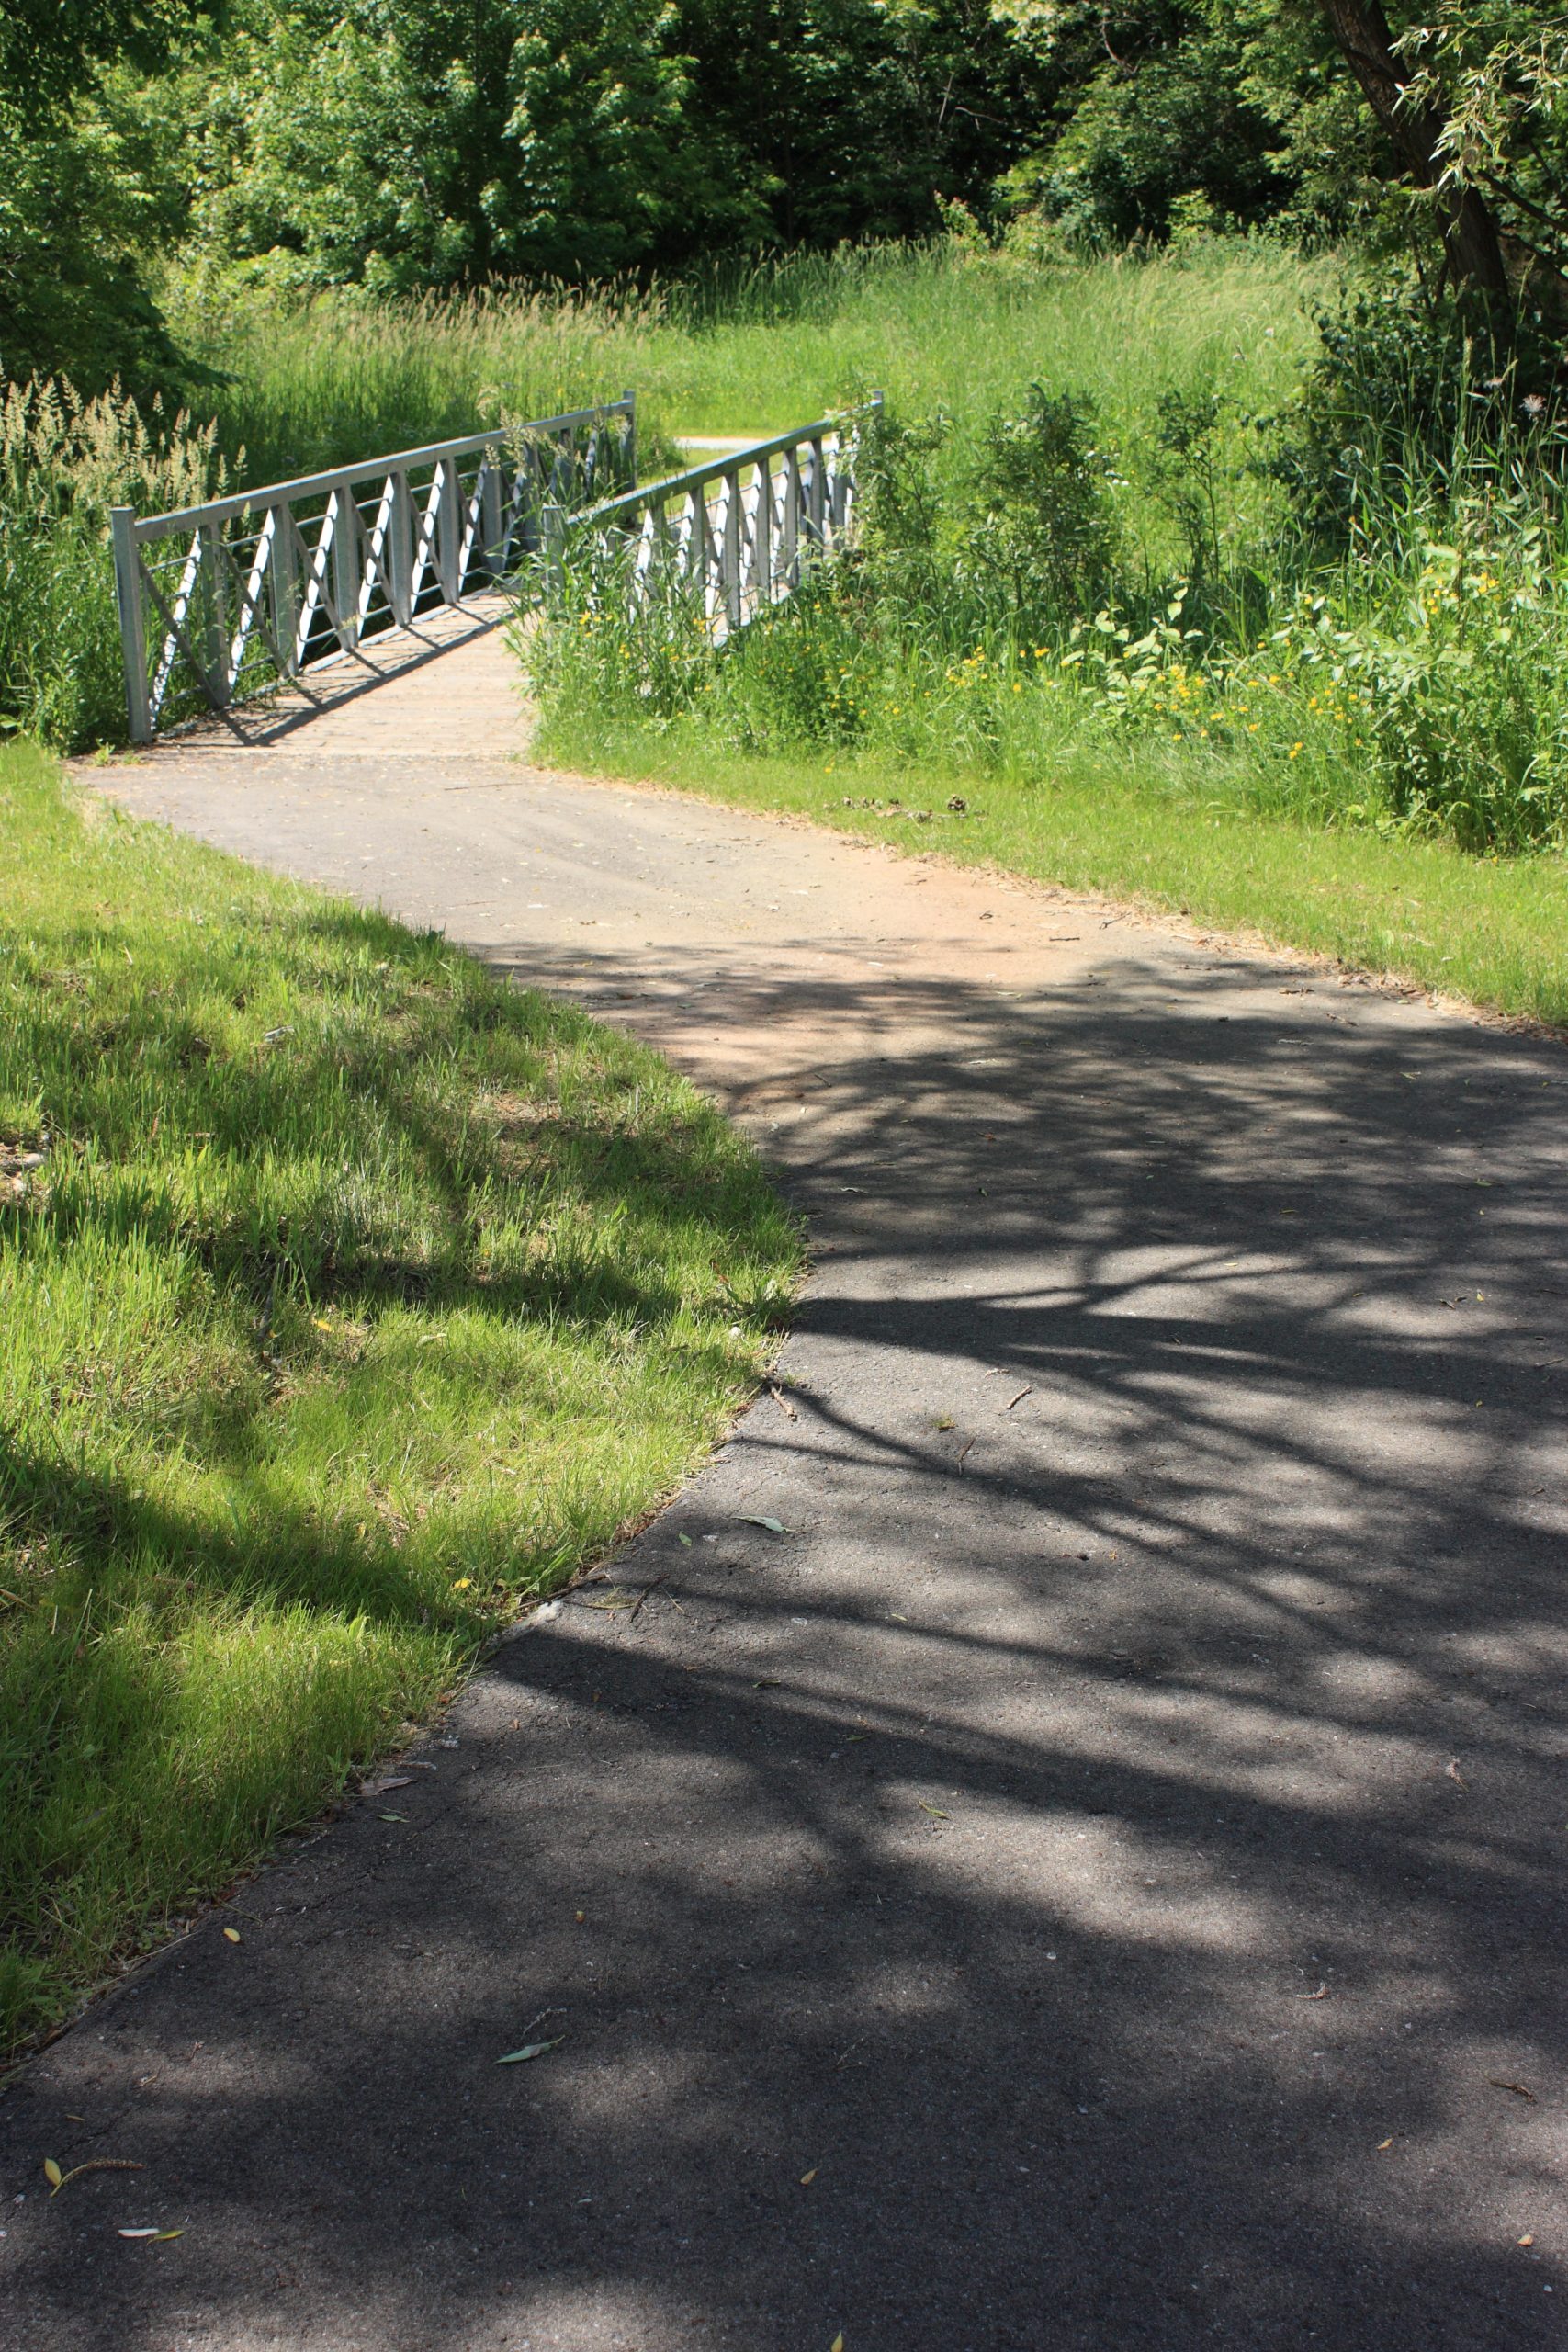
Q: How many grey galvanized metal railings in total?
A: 2